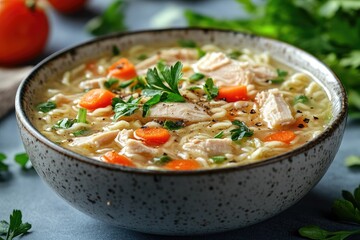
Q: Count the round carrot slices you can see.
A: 7